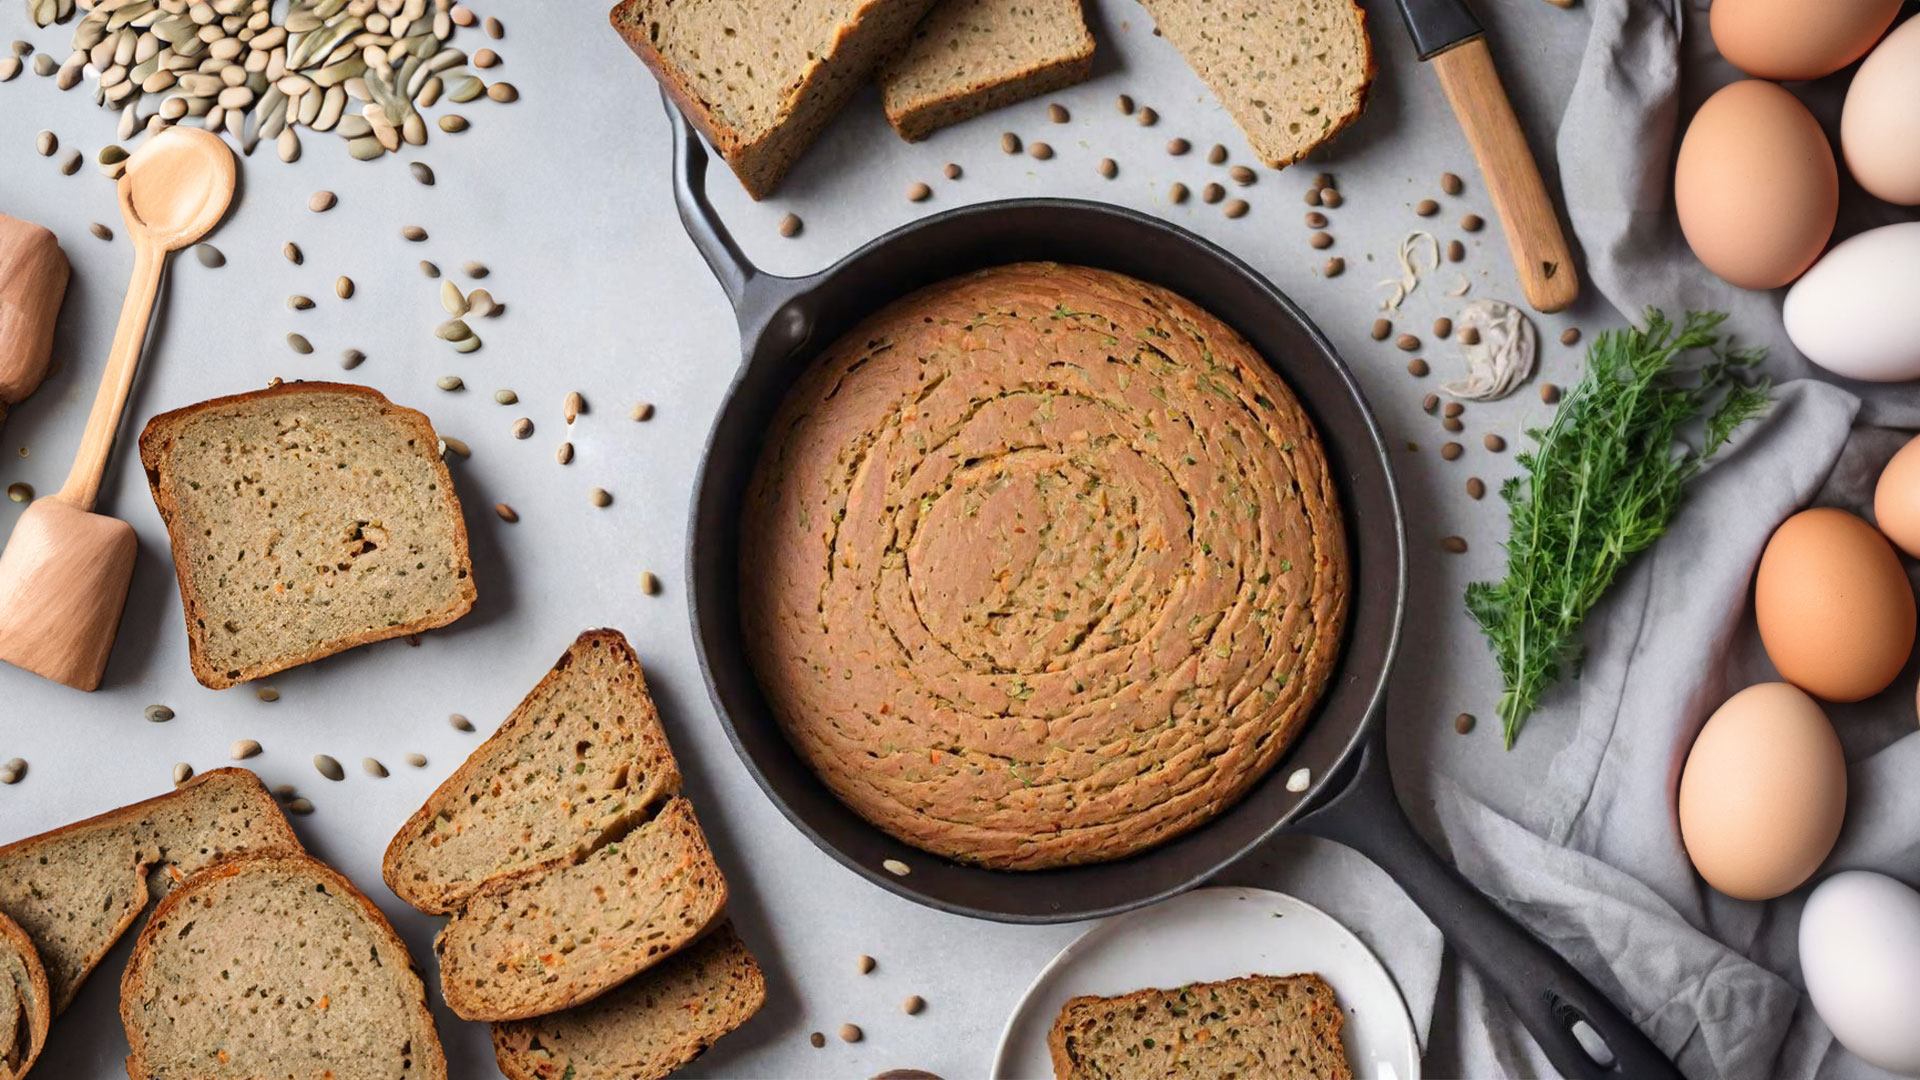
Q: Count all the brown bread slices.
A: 11